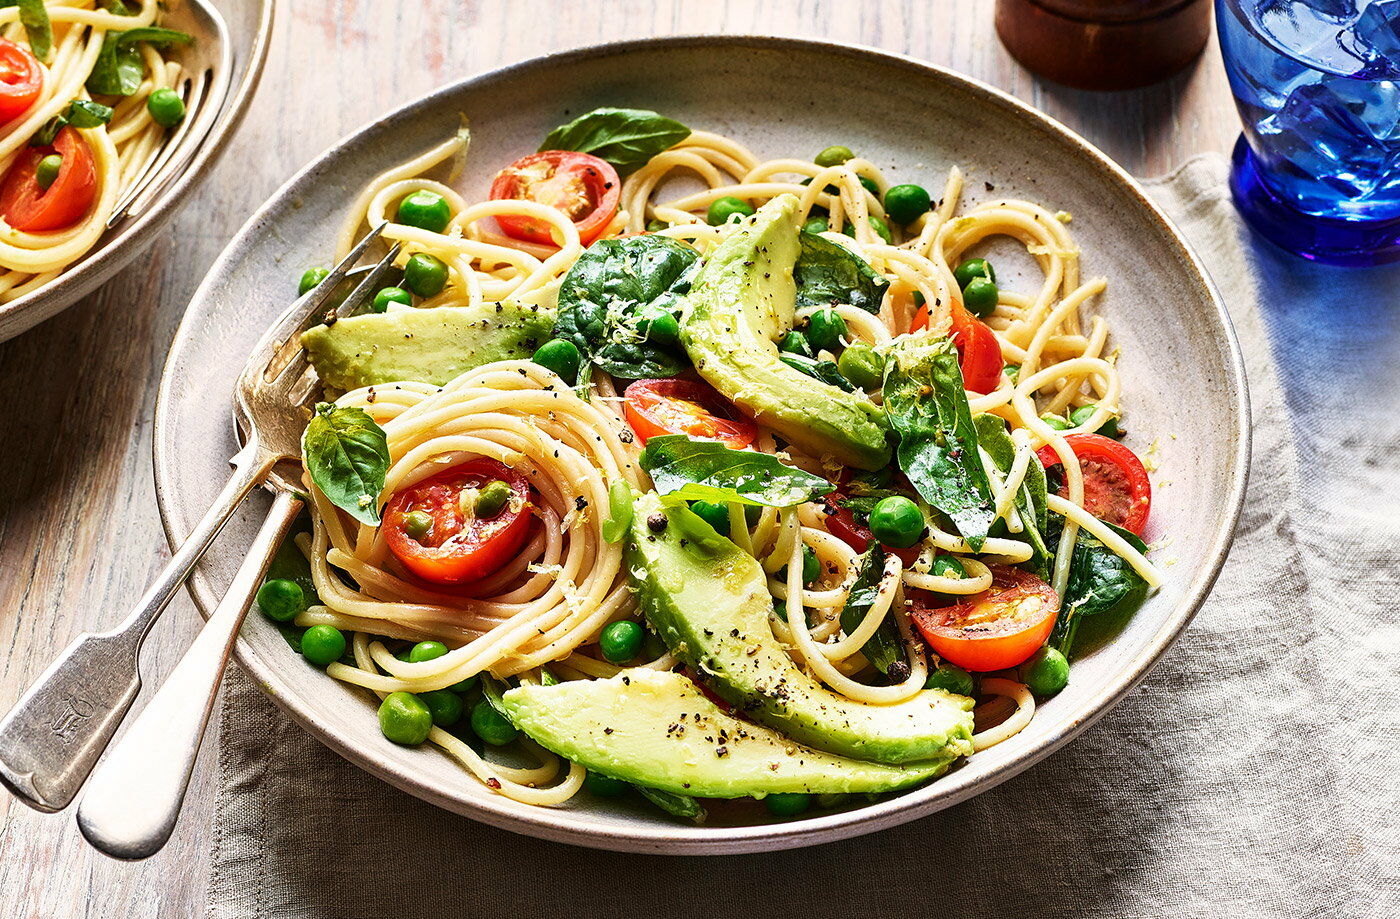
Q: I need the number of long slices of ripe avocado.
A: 4